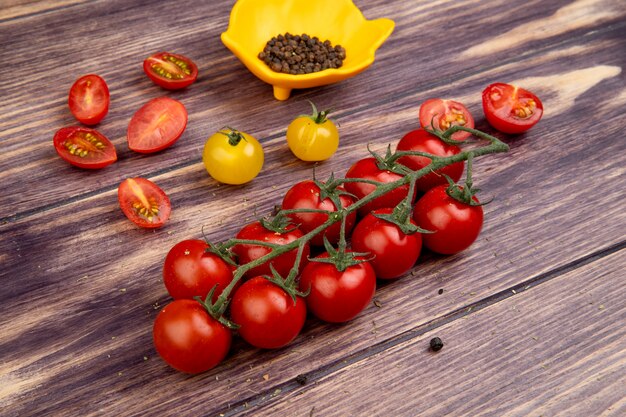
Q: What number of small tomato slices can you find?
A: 7